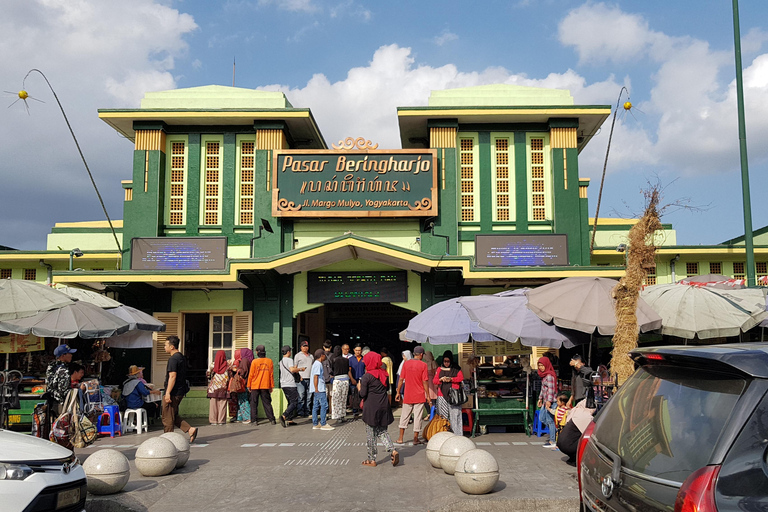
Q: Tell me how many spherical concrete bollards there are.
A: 6